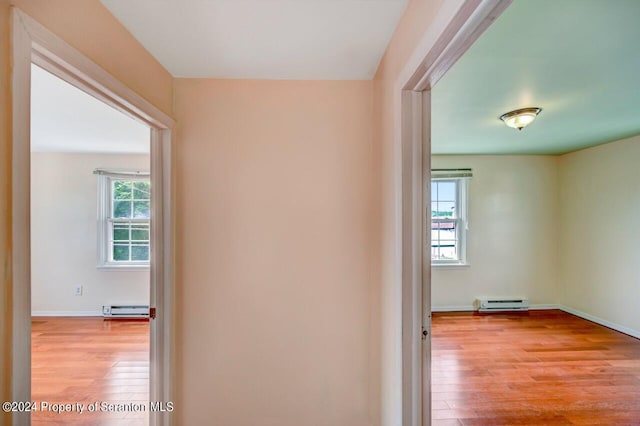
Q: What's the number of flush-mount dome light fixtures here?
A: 1